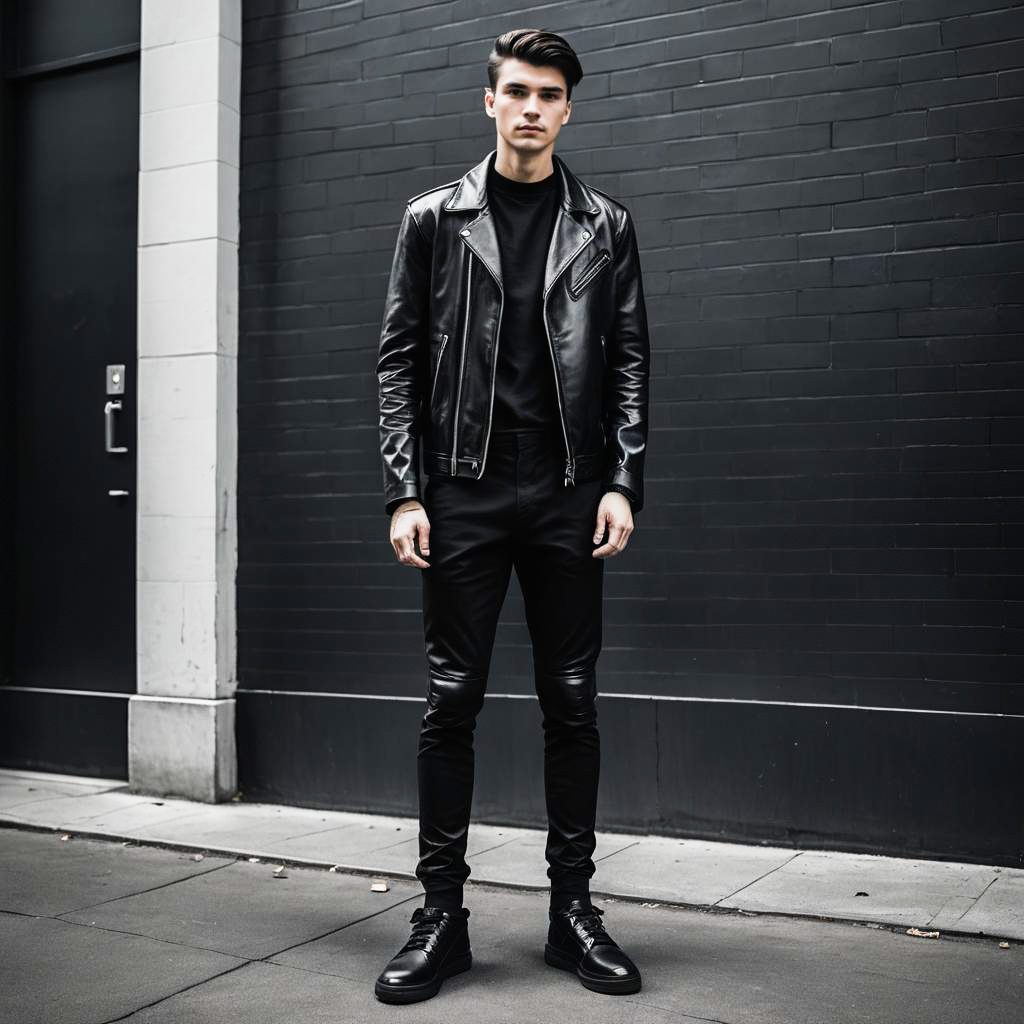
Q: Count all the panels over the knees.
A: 2